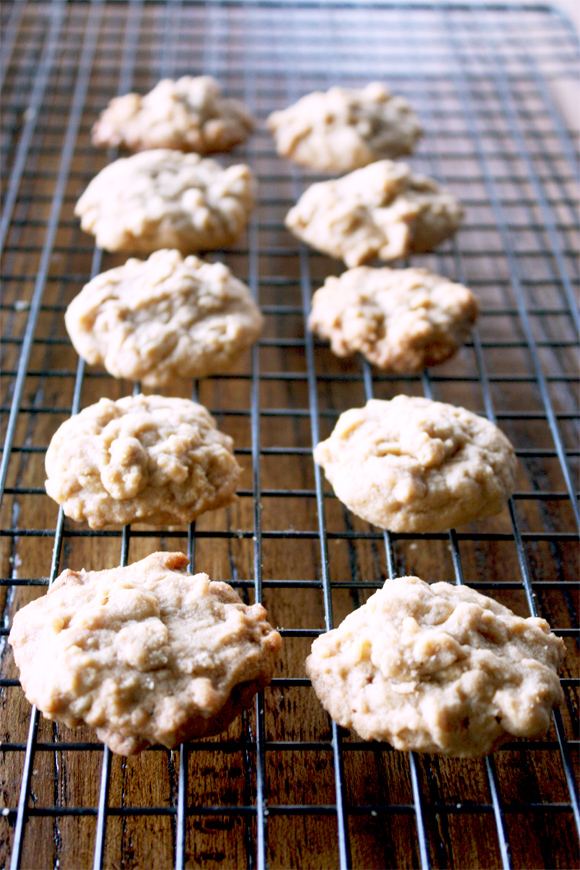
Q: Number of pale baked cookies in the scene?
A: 10